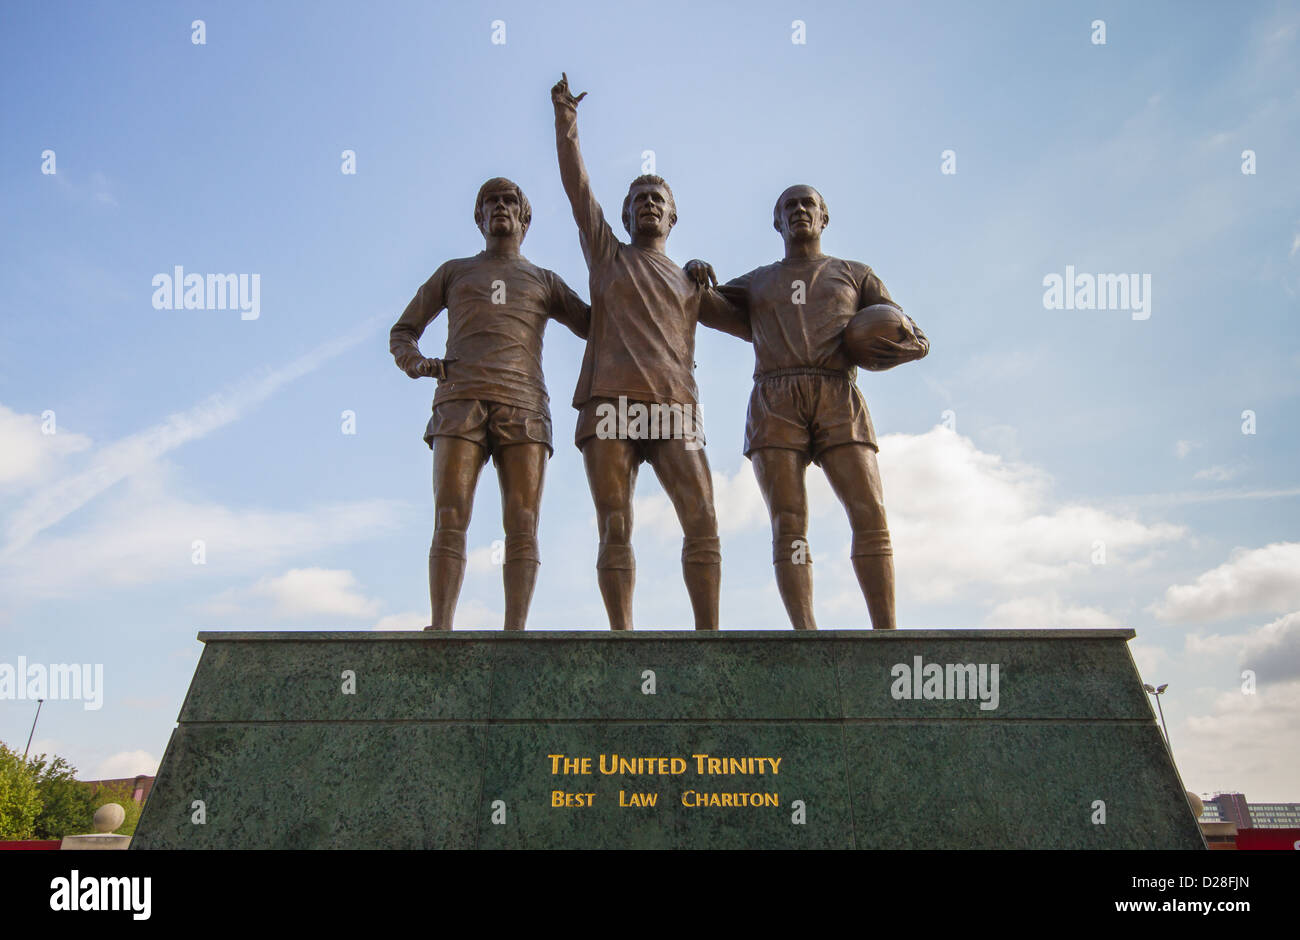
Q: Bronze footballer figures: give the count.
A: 3